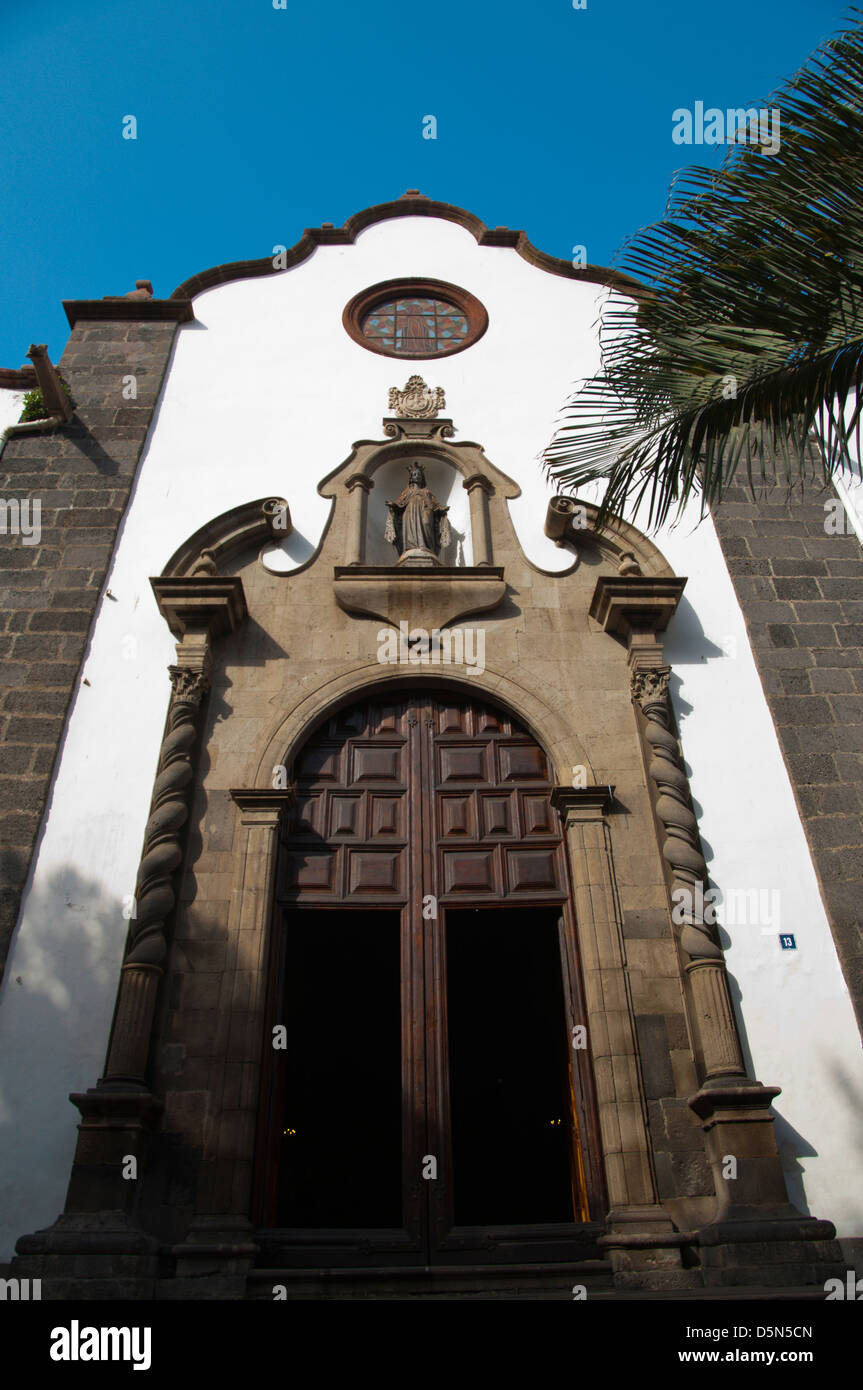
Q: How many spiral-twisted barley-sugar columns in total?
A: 2